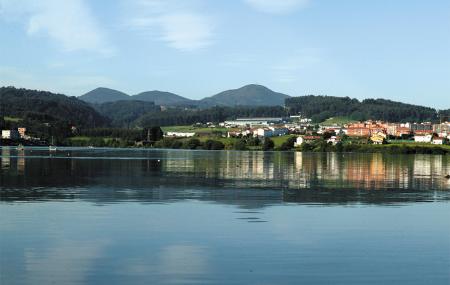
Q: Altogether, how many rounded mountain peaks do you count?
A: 3